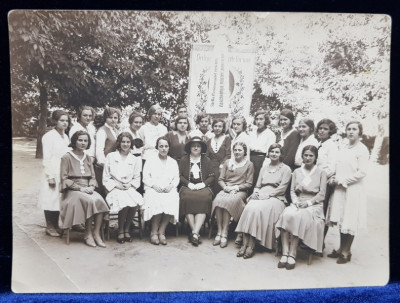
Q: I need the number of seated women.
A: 7